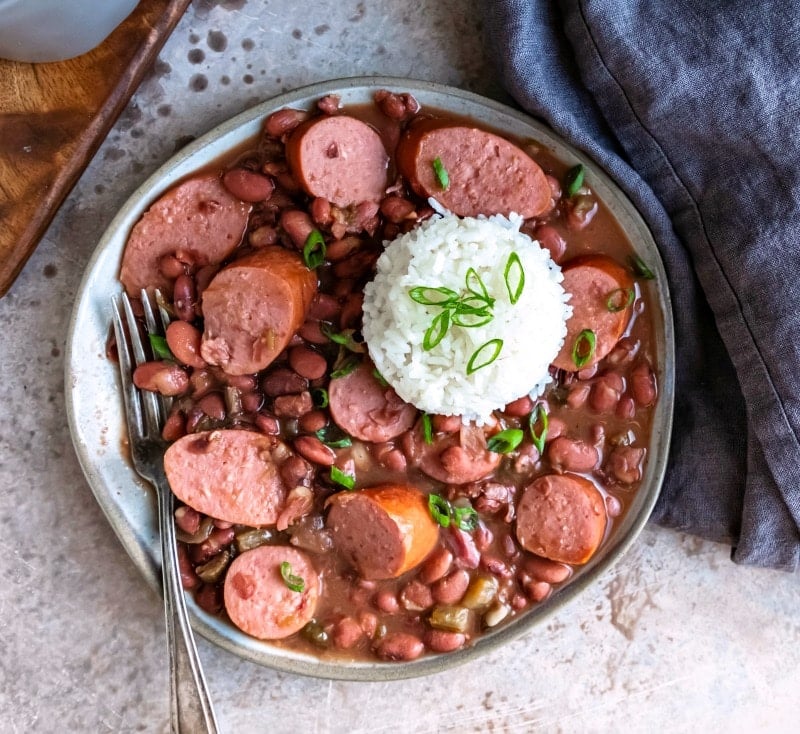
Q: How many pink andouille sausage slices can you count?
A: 11